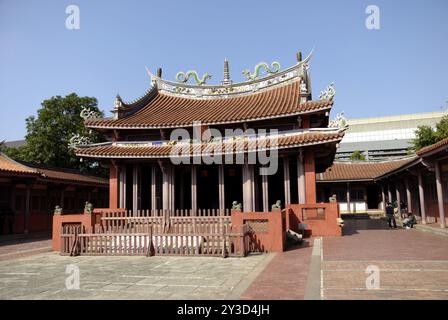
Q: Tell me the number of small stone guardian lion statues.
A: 5